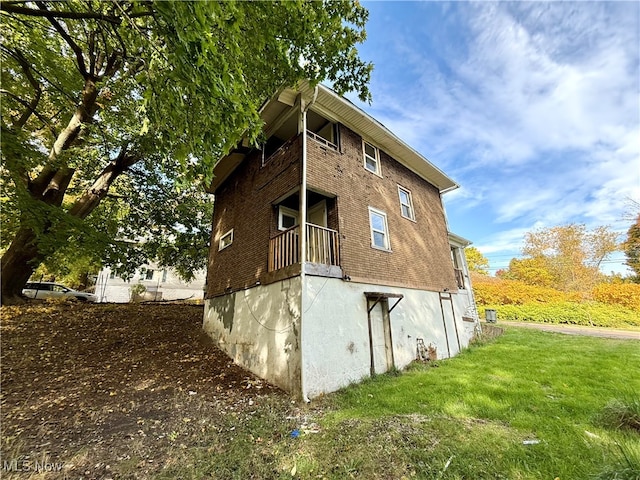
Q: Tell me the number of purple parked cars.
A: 0